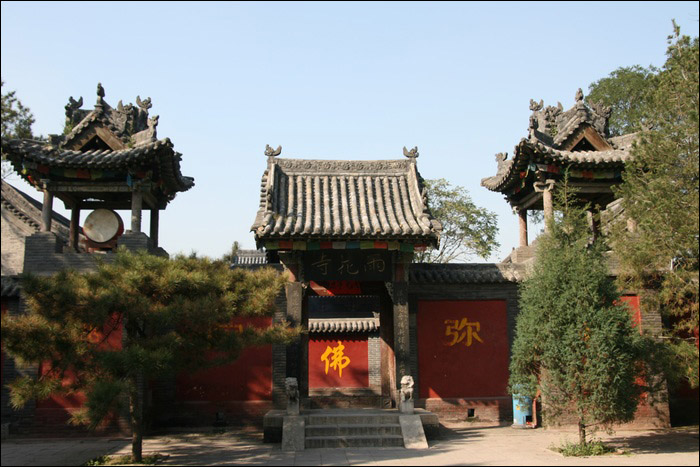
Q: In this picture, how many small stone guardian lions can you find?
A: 2